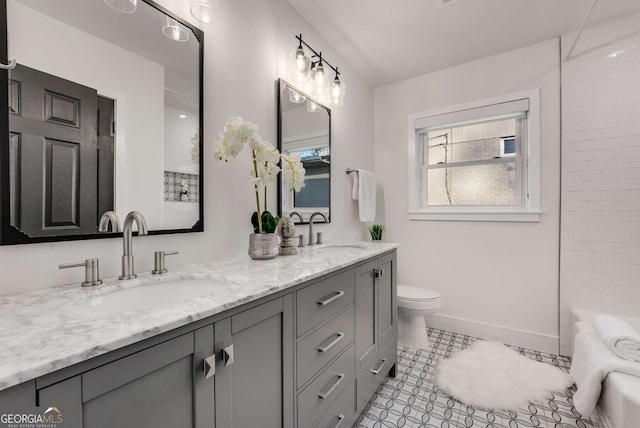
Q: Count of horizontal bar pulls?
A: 5